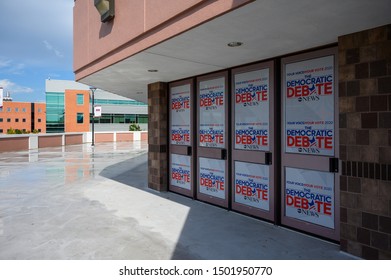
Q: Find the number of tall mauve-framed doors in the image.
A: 4